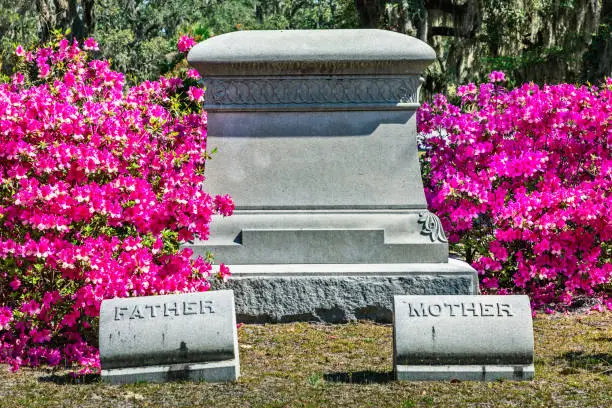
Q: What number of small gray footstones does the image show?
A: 2